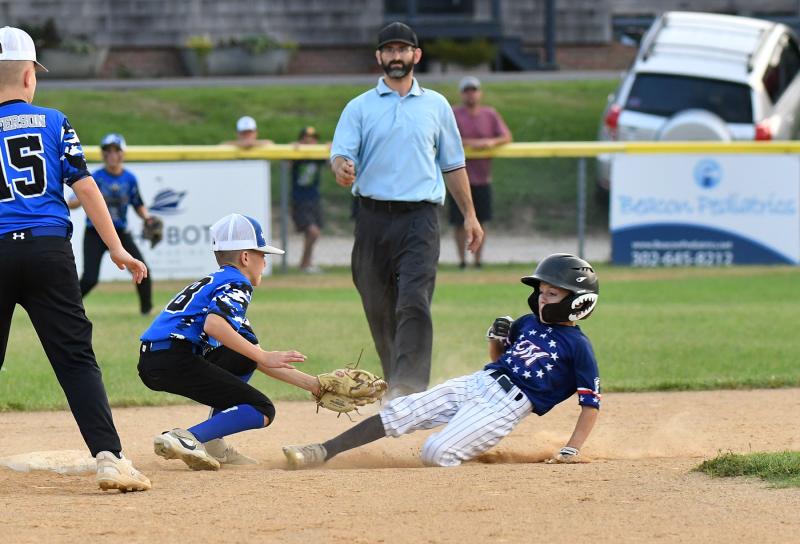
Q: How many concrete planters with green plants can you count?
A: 2